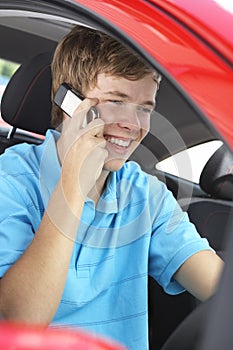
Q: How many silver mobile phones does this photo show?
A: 1